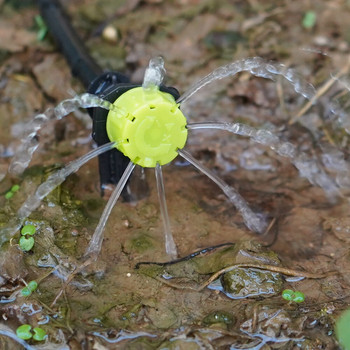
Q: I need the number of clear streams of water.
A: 8